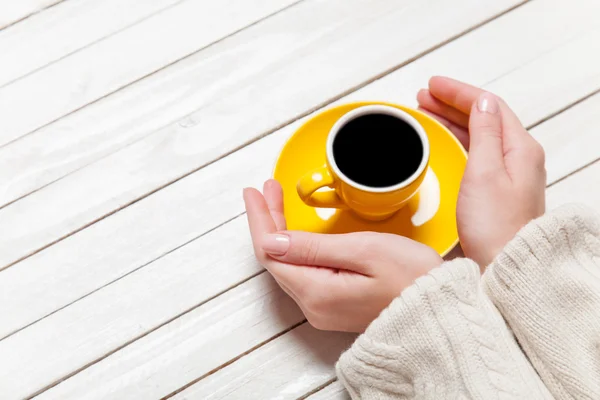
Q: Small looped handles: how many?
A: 1